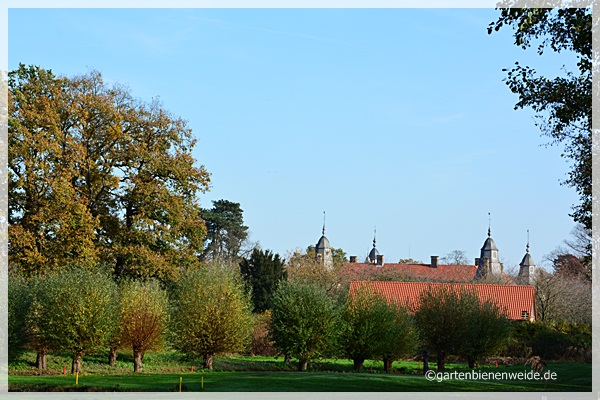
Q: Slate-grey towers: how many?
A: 4